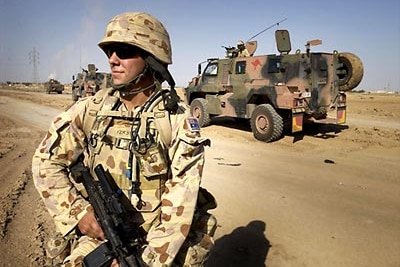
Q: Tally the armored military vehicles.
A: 3